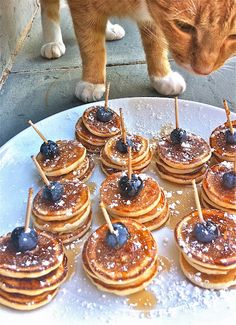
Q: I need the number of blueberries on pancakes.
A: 11